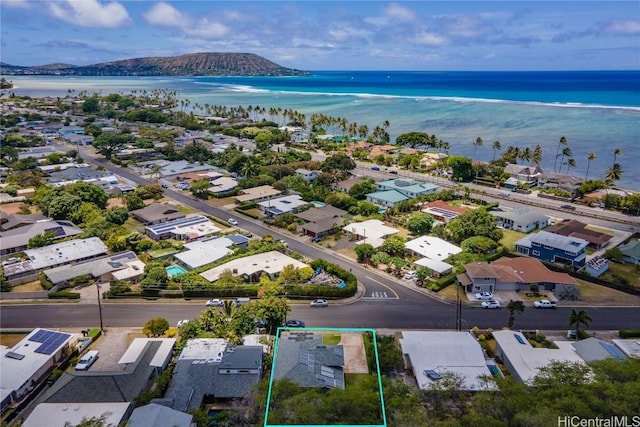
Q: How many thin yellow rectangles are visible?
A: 0